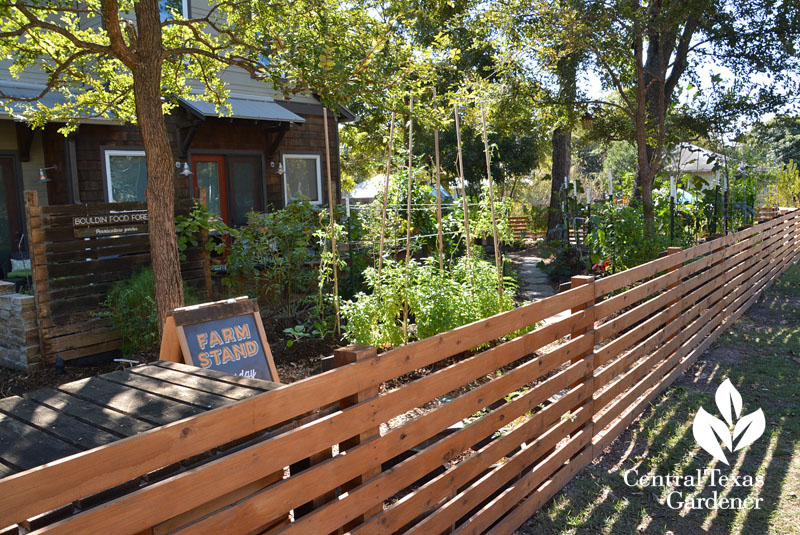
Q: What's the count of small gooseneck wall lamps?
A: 3